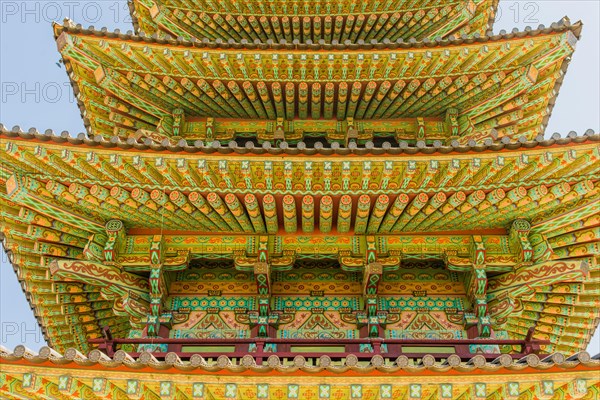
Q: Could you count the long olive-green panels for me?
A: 3